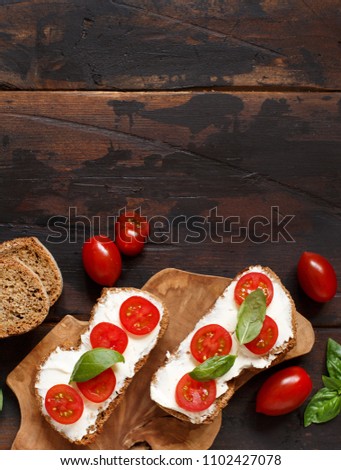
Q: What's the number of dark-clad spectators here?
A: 0